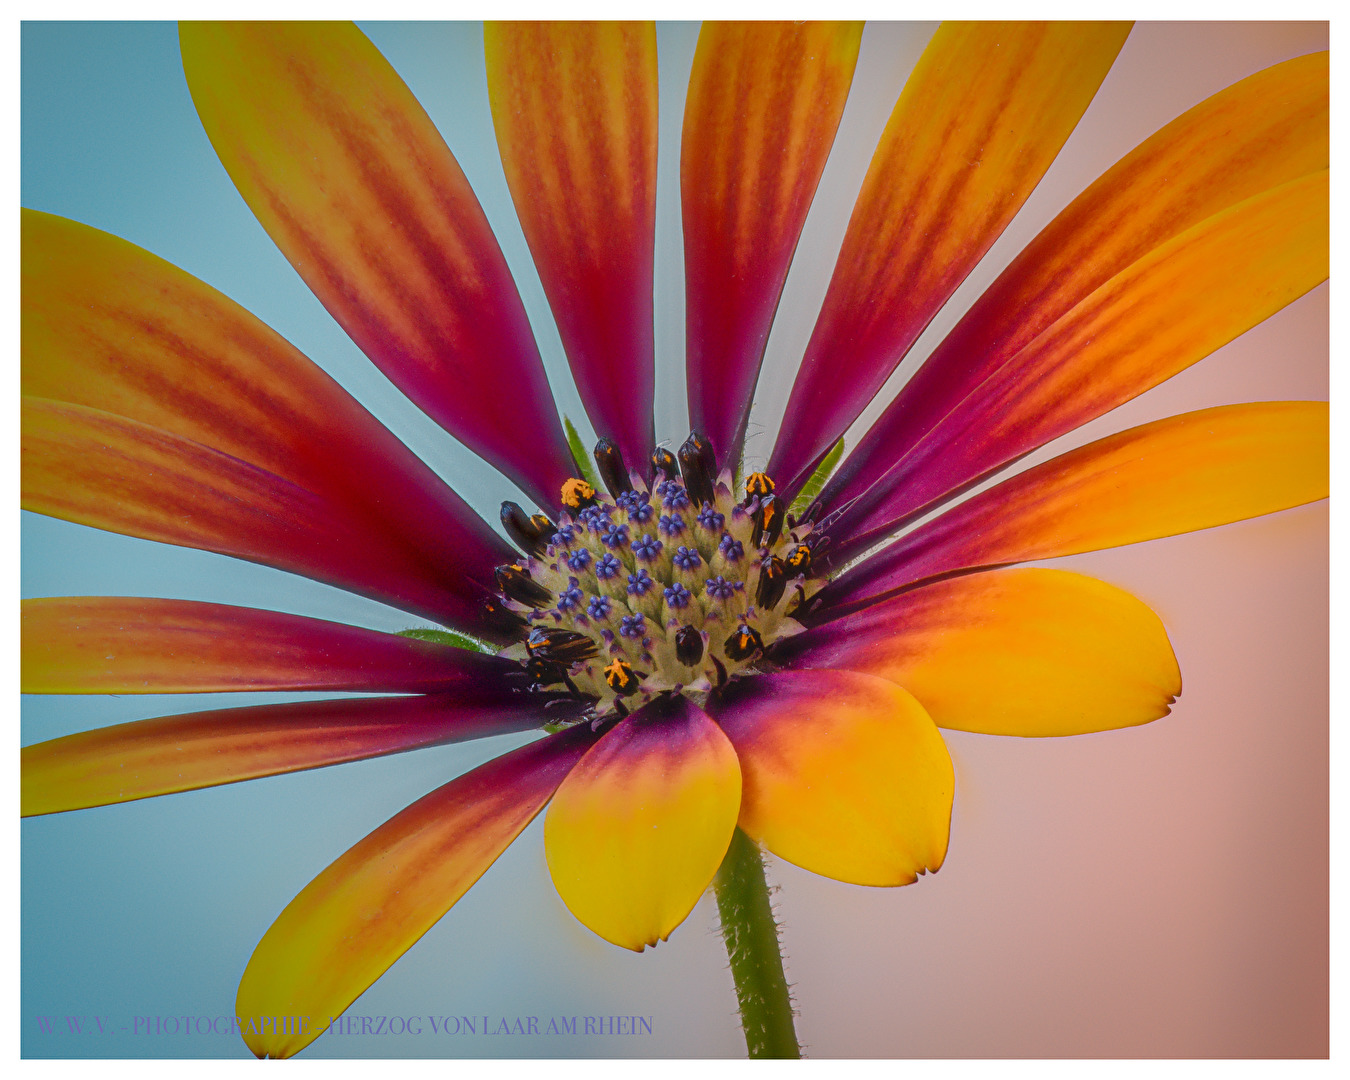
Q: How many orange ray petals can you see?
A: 15